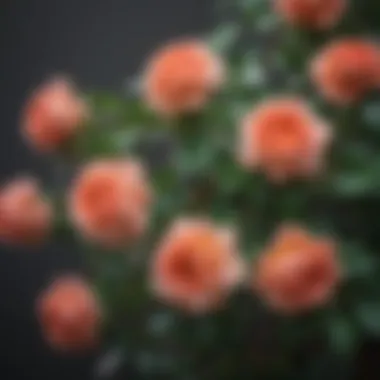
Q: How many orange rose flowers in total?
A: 10